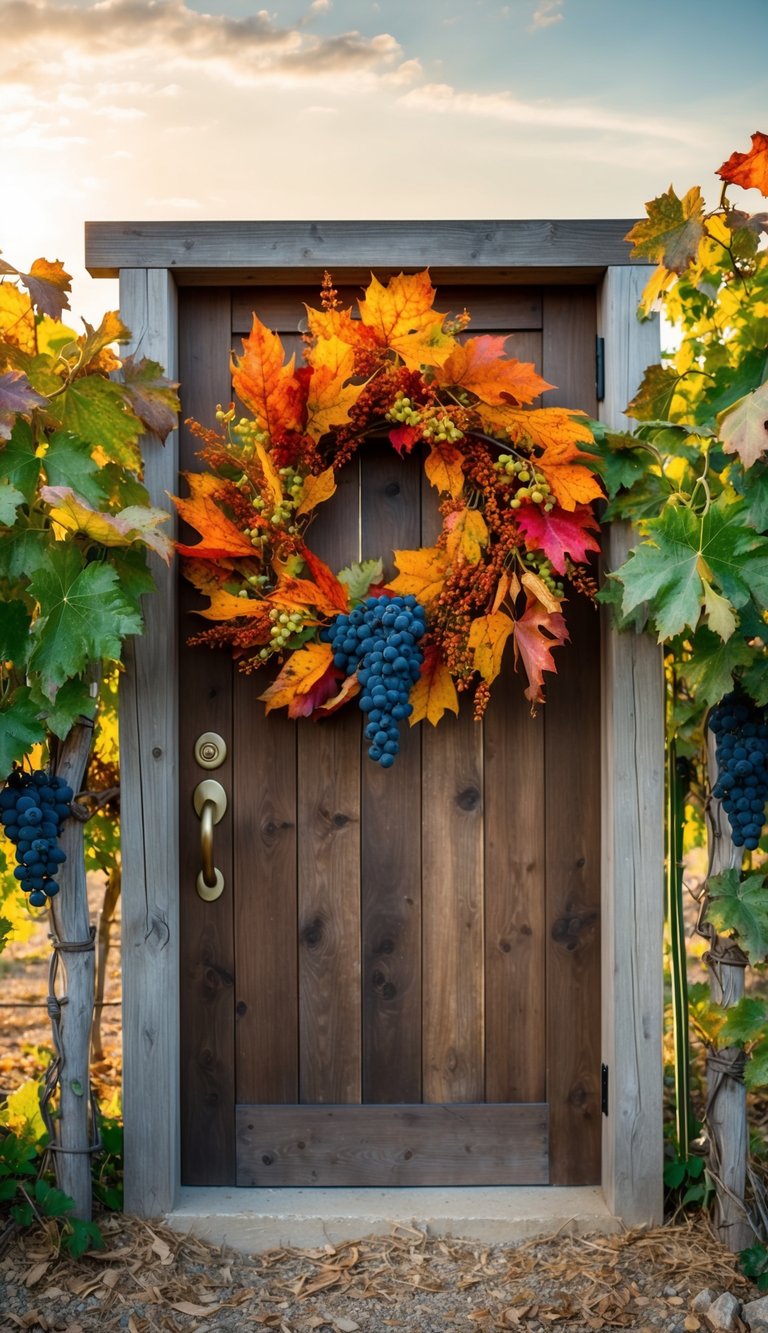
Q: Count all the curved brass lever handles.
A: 1